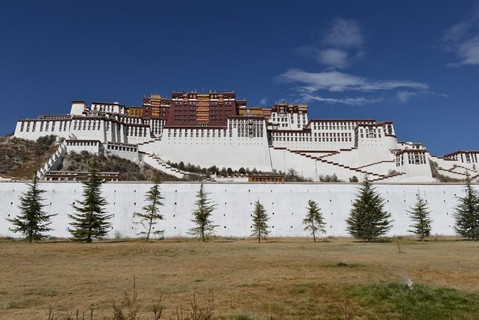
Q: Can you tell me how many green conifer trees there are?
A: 9